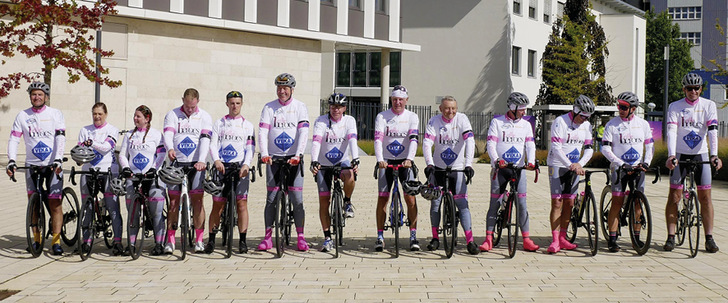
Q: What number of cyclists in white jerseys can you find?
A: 13